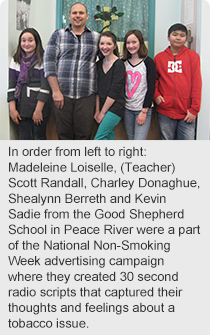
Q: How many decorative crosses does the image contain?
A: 1